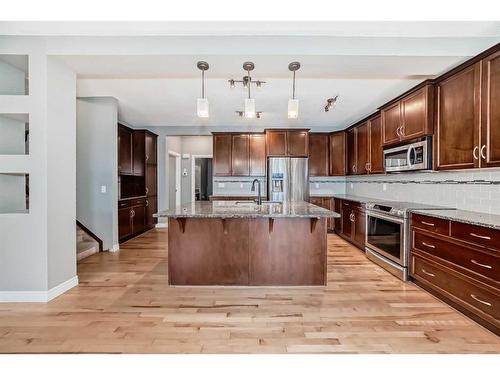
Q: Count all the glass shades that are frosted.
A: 3